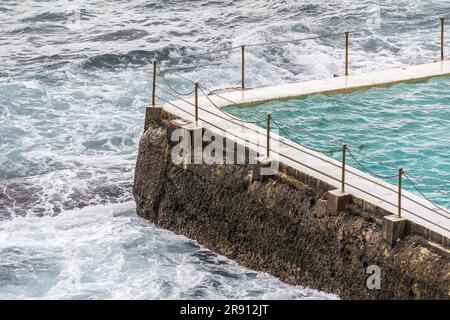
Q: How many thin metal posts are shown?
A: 8